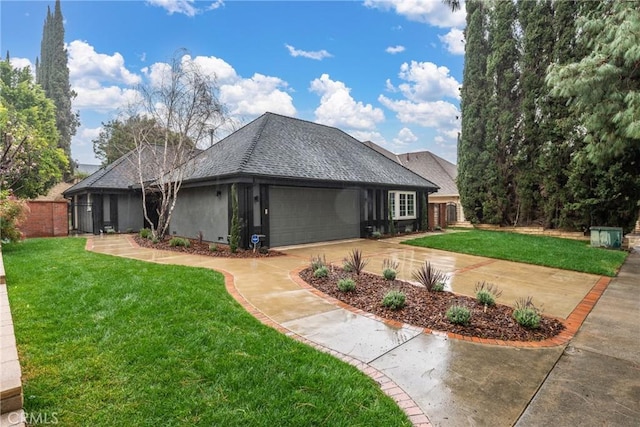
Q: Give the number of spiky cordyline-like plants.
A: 2